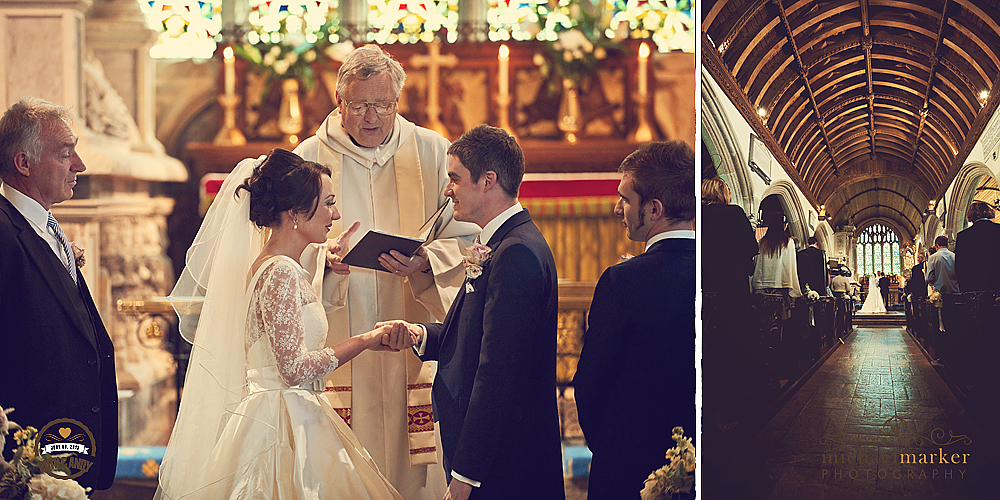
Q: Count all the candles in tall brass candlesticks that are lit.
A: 3